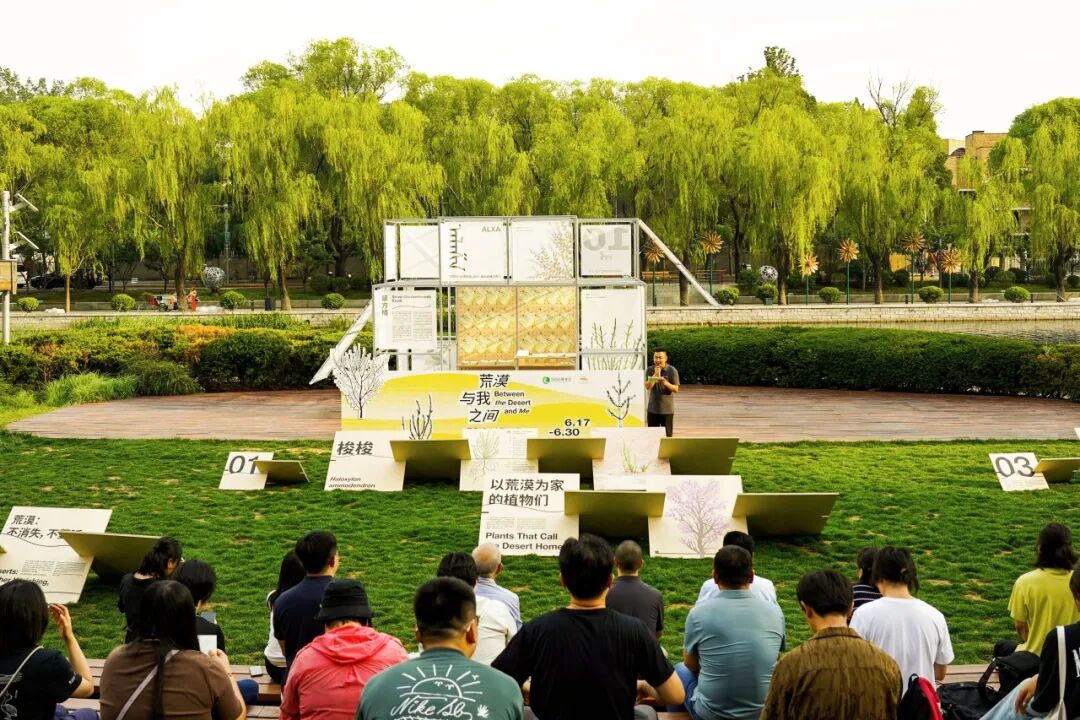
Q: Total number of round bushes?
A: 9